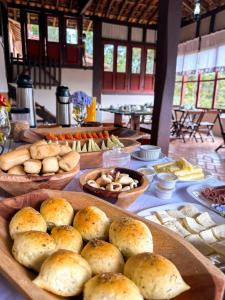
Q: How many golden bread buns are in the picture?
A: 10